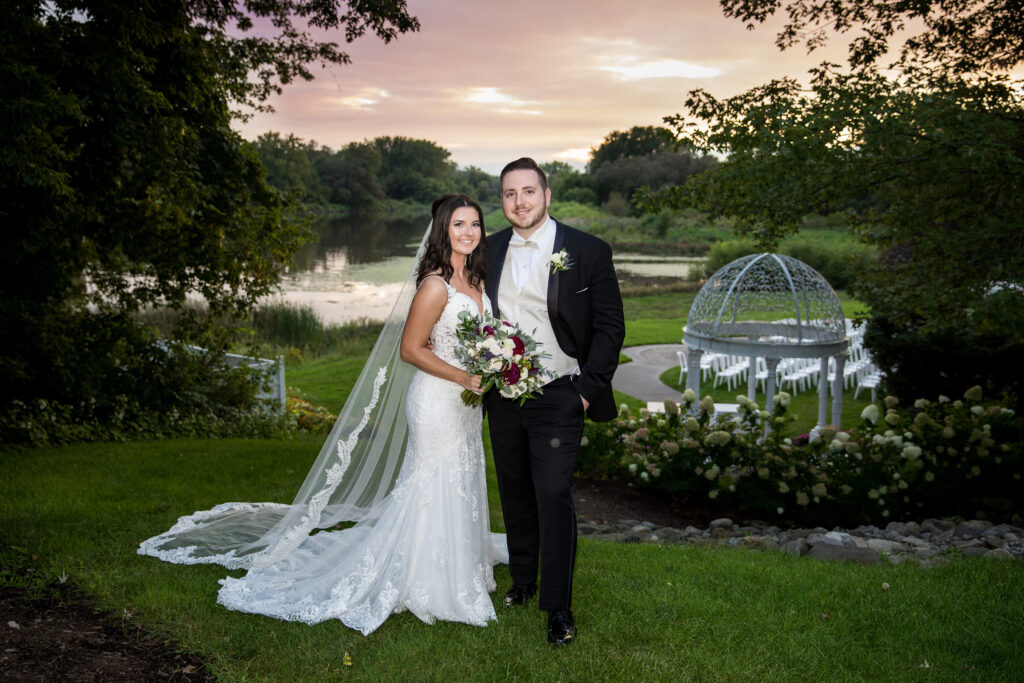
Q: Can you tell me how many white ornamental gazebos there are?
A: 1